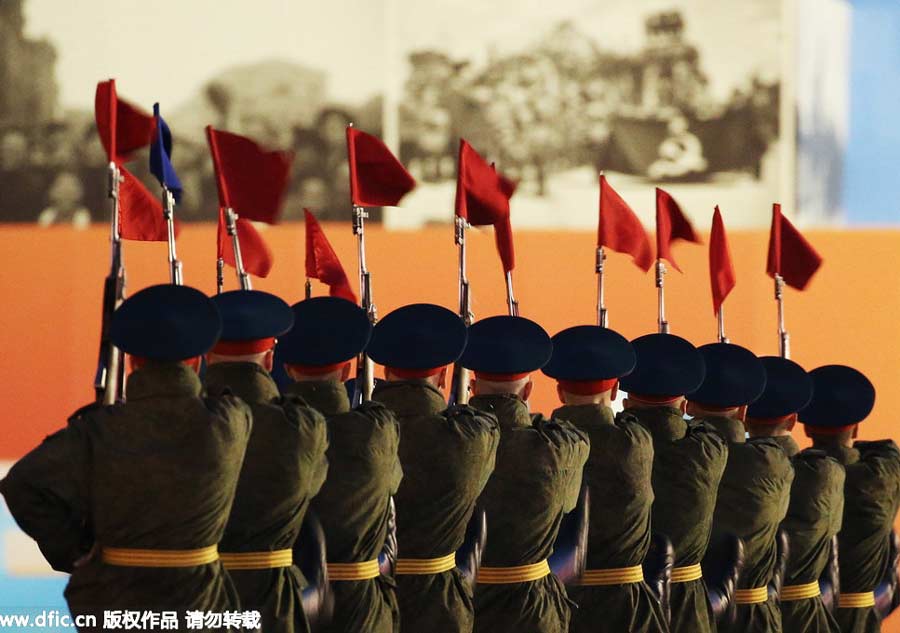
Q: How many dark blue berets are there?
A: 10